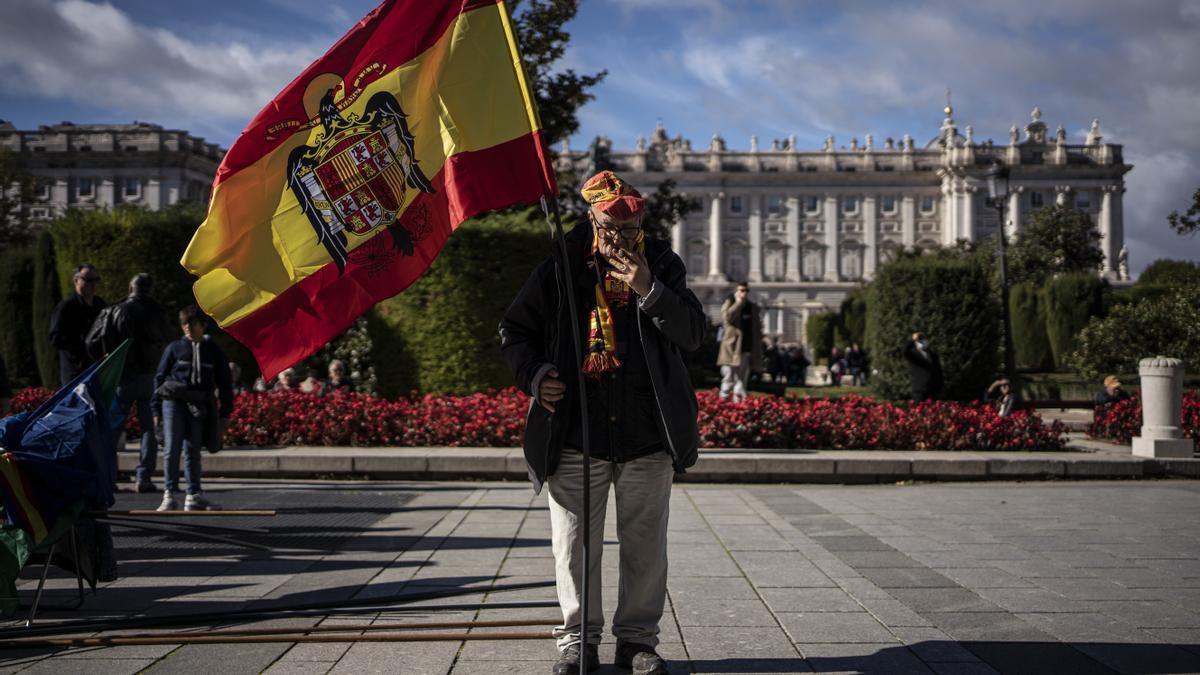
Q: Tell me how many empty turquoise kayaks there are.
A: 0